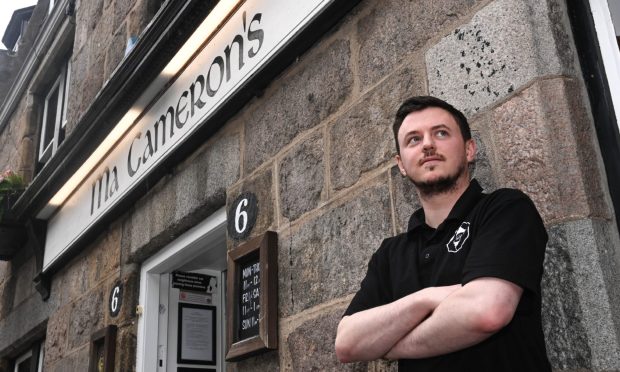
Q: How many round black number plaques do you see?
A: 2